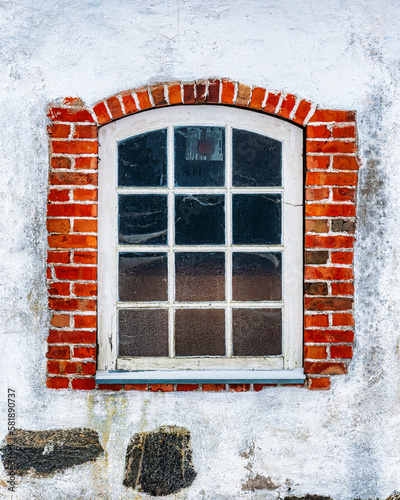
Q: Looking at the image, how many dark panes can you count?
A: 12